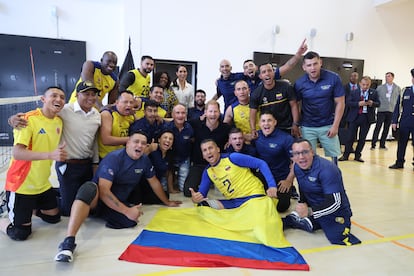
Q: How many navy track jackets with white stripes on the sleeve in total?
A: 1